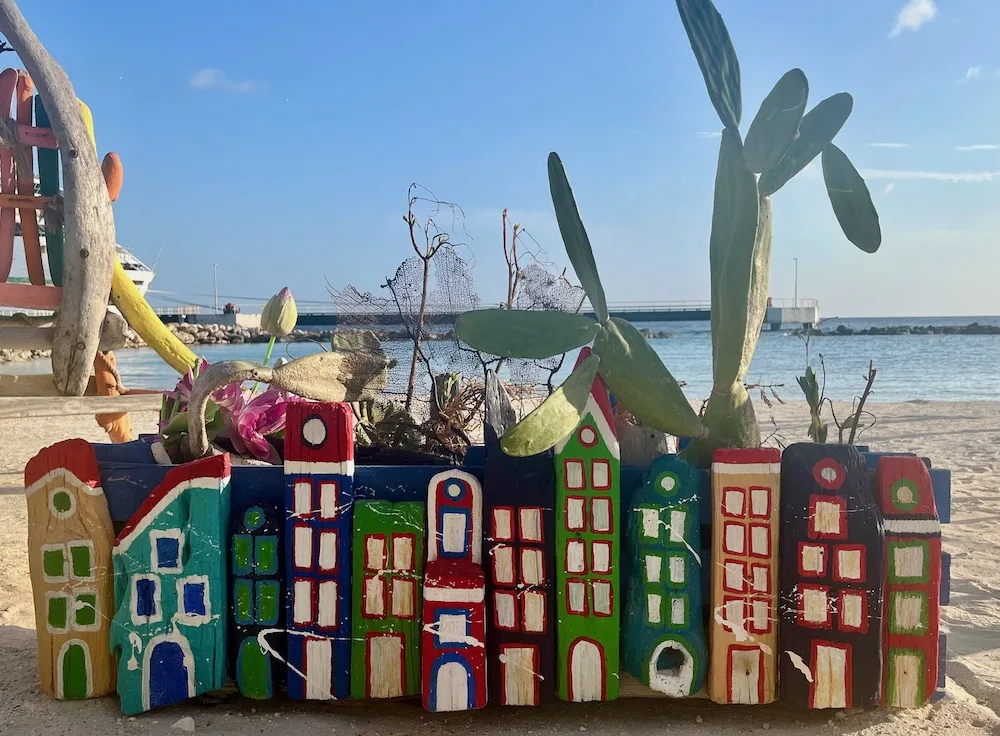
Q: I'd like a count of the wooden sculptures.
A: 12